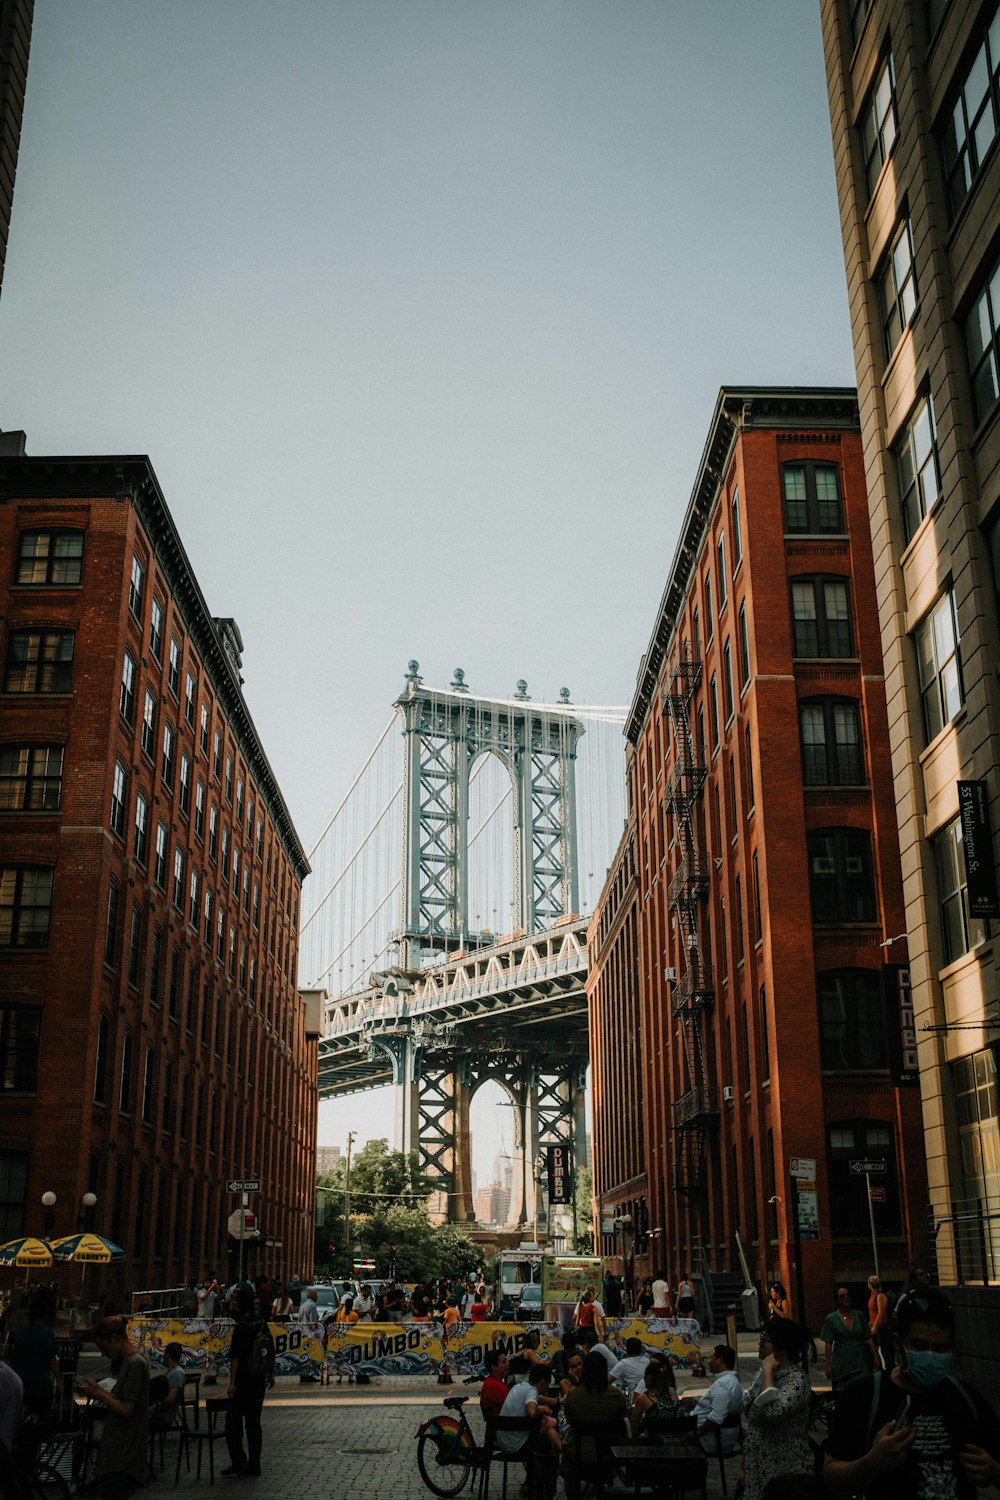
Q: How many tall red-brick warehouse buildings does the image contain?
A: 2